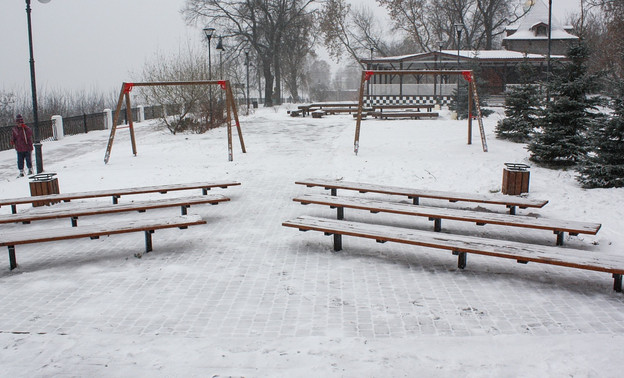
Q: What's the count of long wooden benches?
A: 6